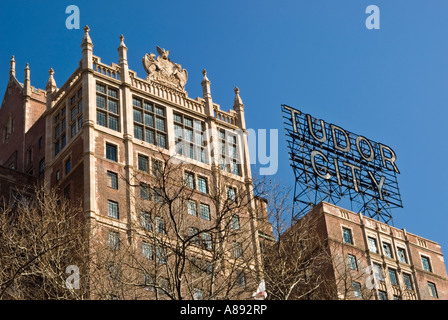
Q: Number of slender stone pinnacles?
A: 7